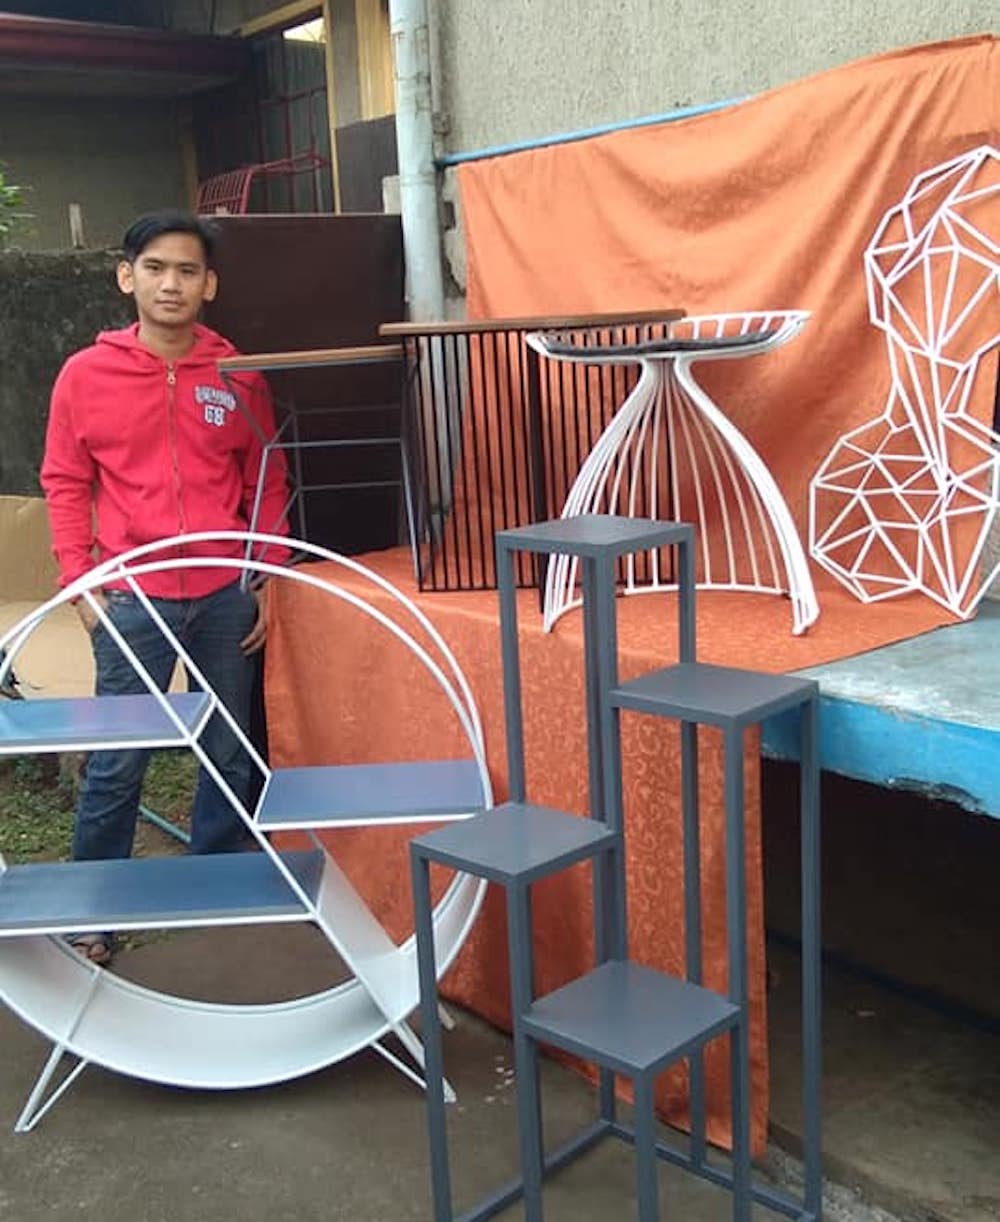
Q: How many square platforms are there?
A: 4